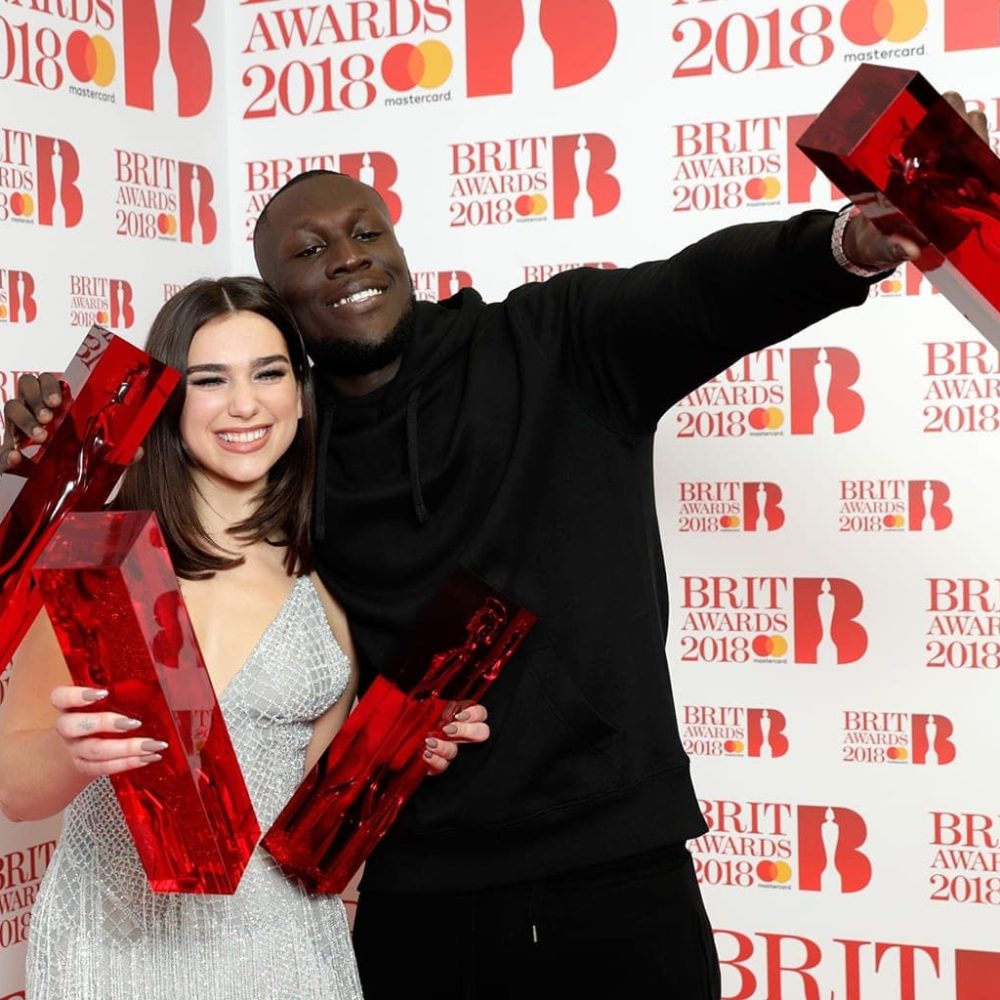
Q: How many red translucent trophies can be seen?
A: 4